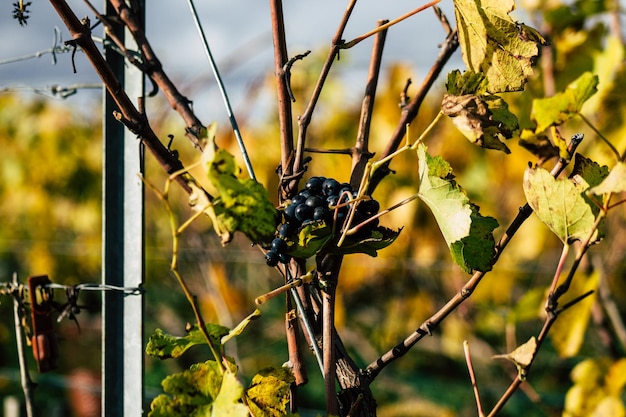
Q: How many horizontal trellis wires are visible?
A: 3